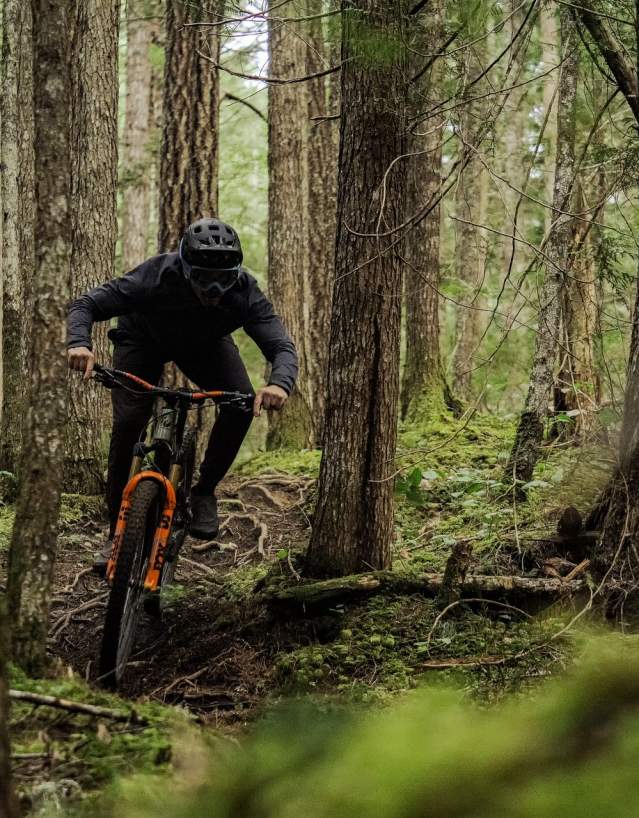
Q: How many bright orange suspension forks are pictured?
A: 1